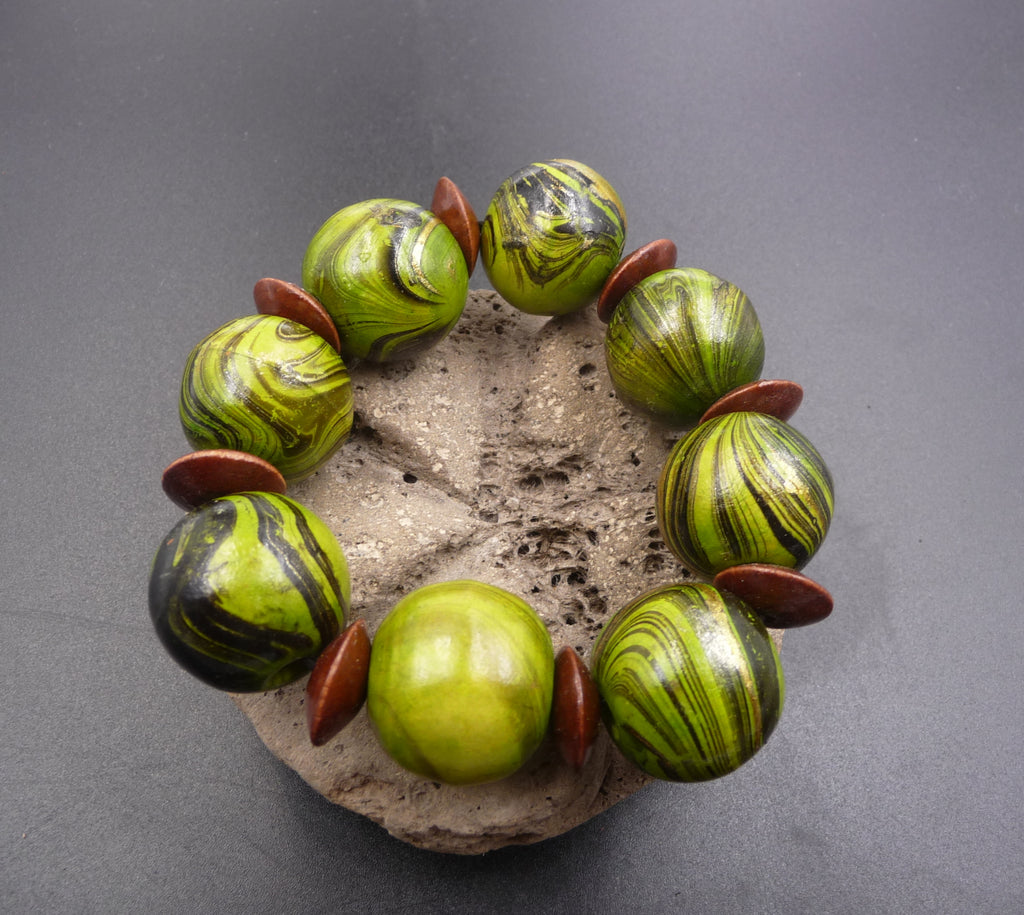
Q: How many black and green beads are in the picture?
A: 7